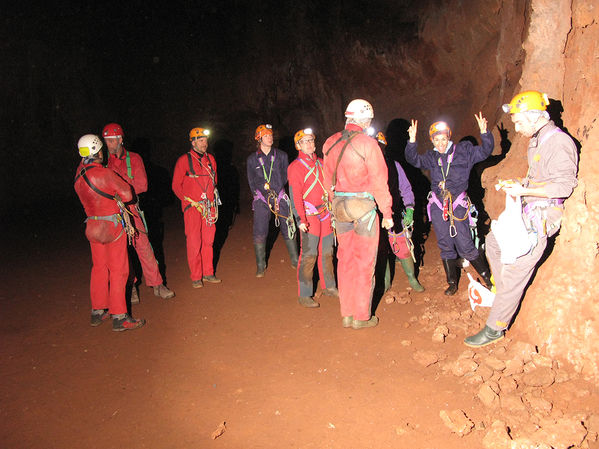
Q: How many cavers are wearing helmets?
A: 9